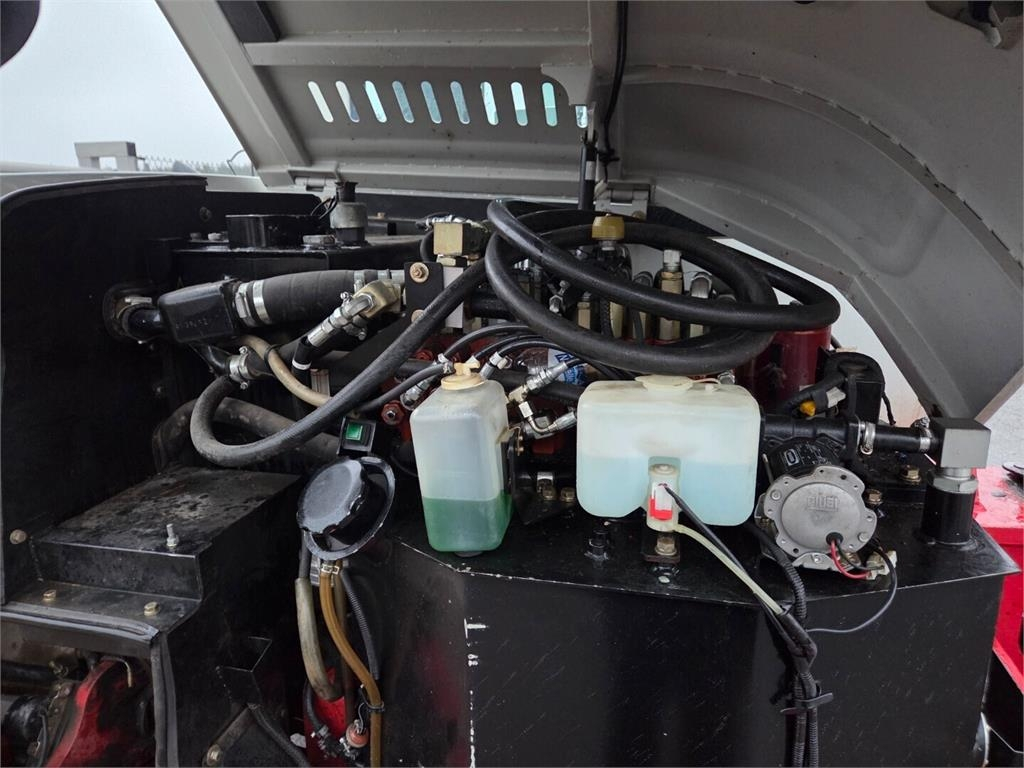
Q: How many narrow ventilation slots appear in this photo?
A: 10